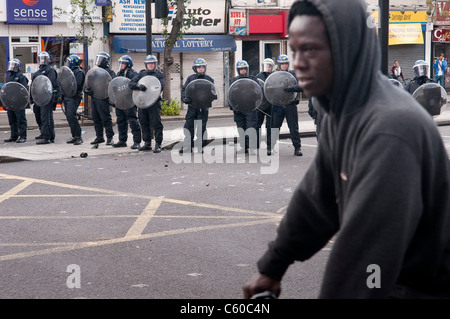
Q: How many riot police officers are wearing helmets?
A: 11